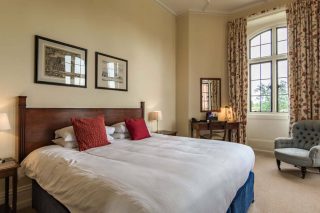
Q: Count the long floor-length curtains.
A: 2